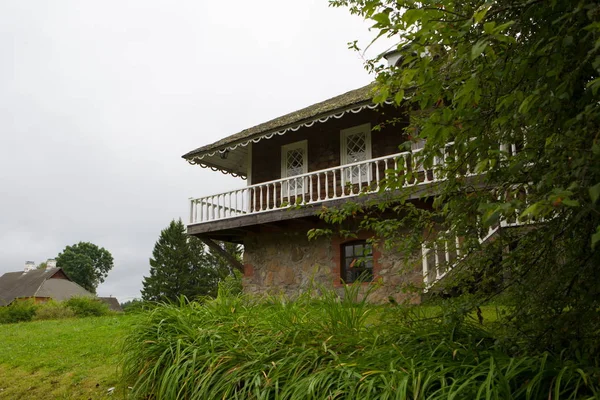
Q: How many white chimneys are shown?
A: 2